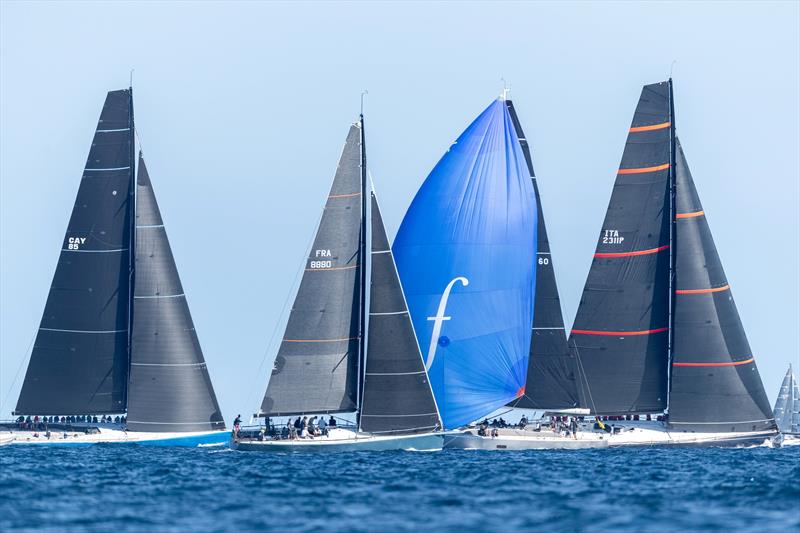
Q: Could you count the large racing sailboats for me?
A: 4